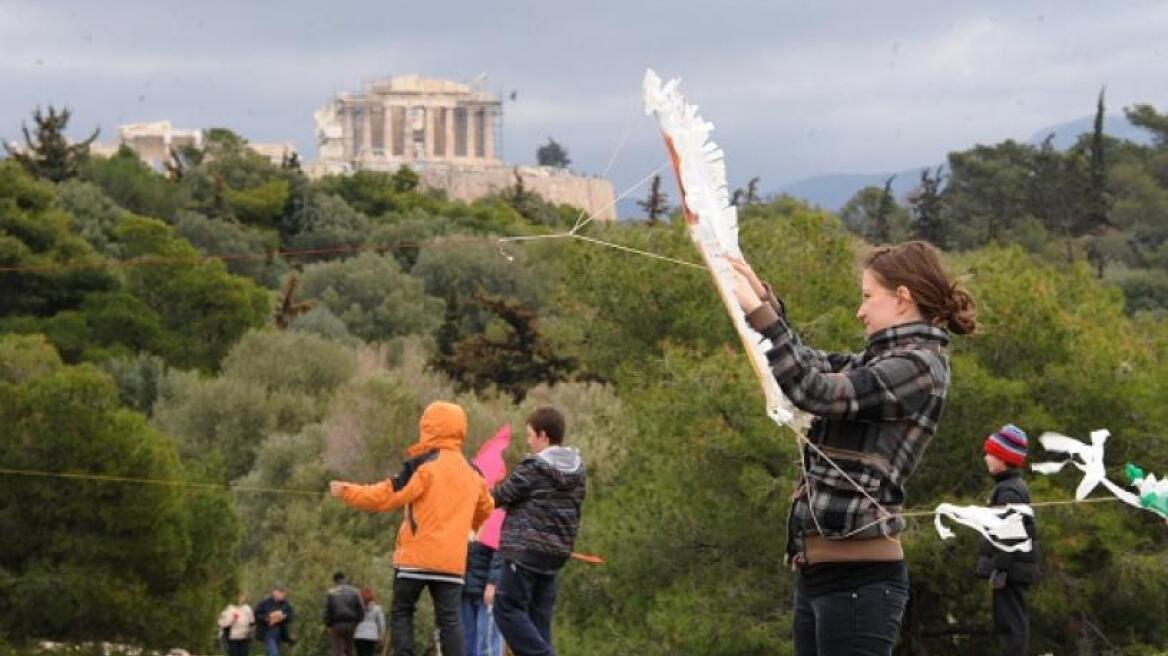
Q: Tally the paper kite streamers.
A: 3